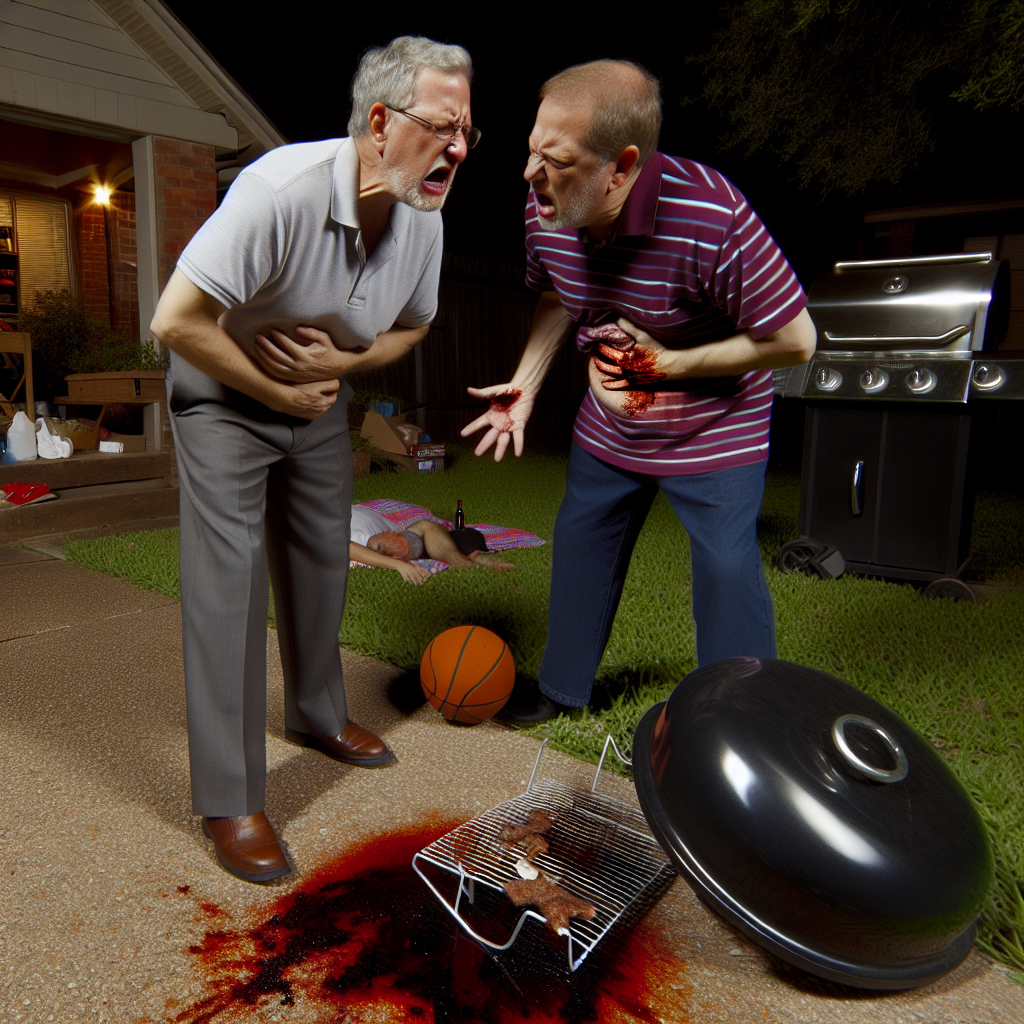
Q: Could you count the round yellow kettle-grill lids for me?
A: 0